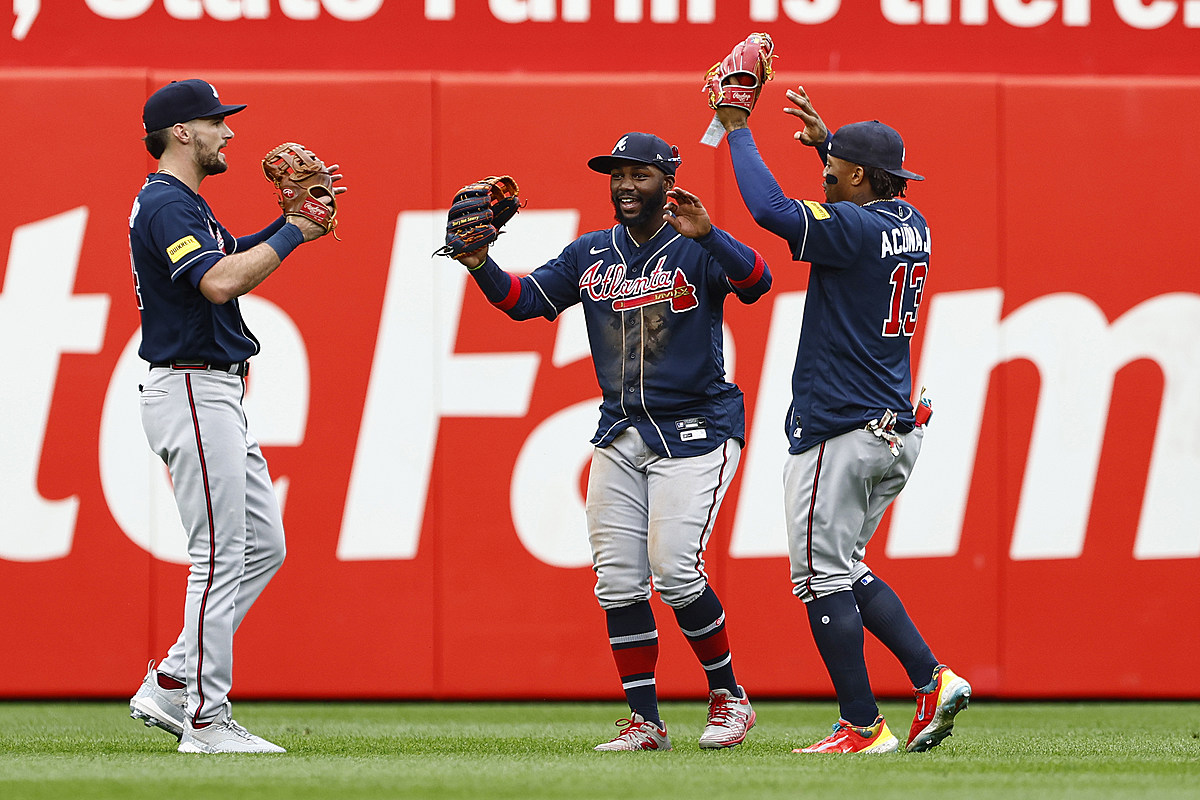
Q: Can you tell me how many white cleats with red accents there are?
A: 2